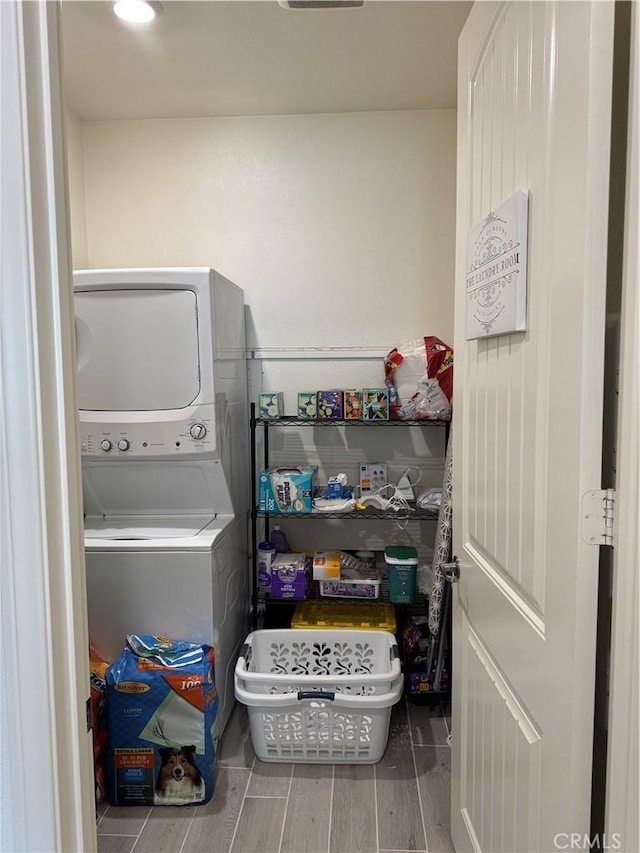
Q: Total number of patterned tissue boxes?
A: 5